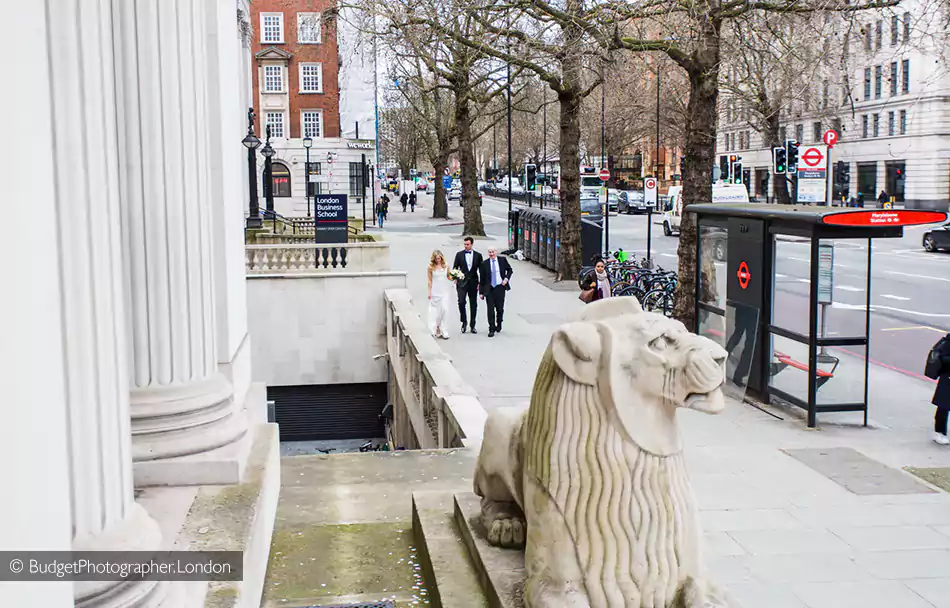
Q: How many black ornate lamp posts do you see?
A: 2